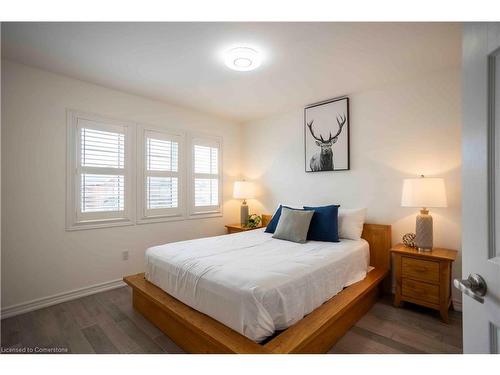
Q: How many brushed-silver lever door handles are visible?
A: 1